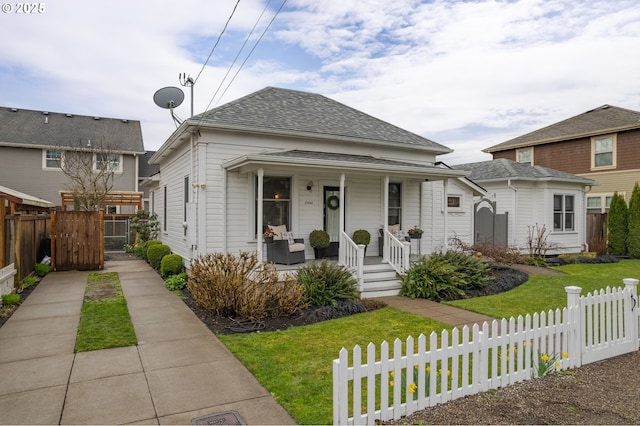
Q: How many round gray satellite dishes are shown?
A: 1